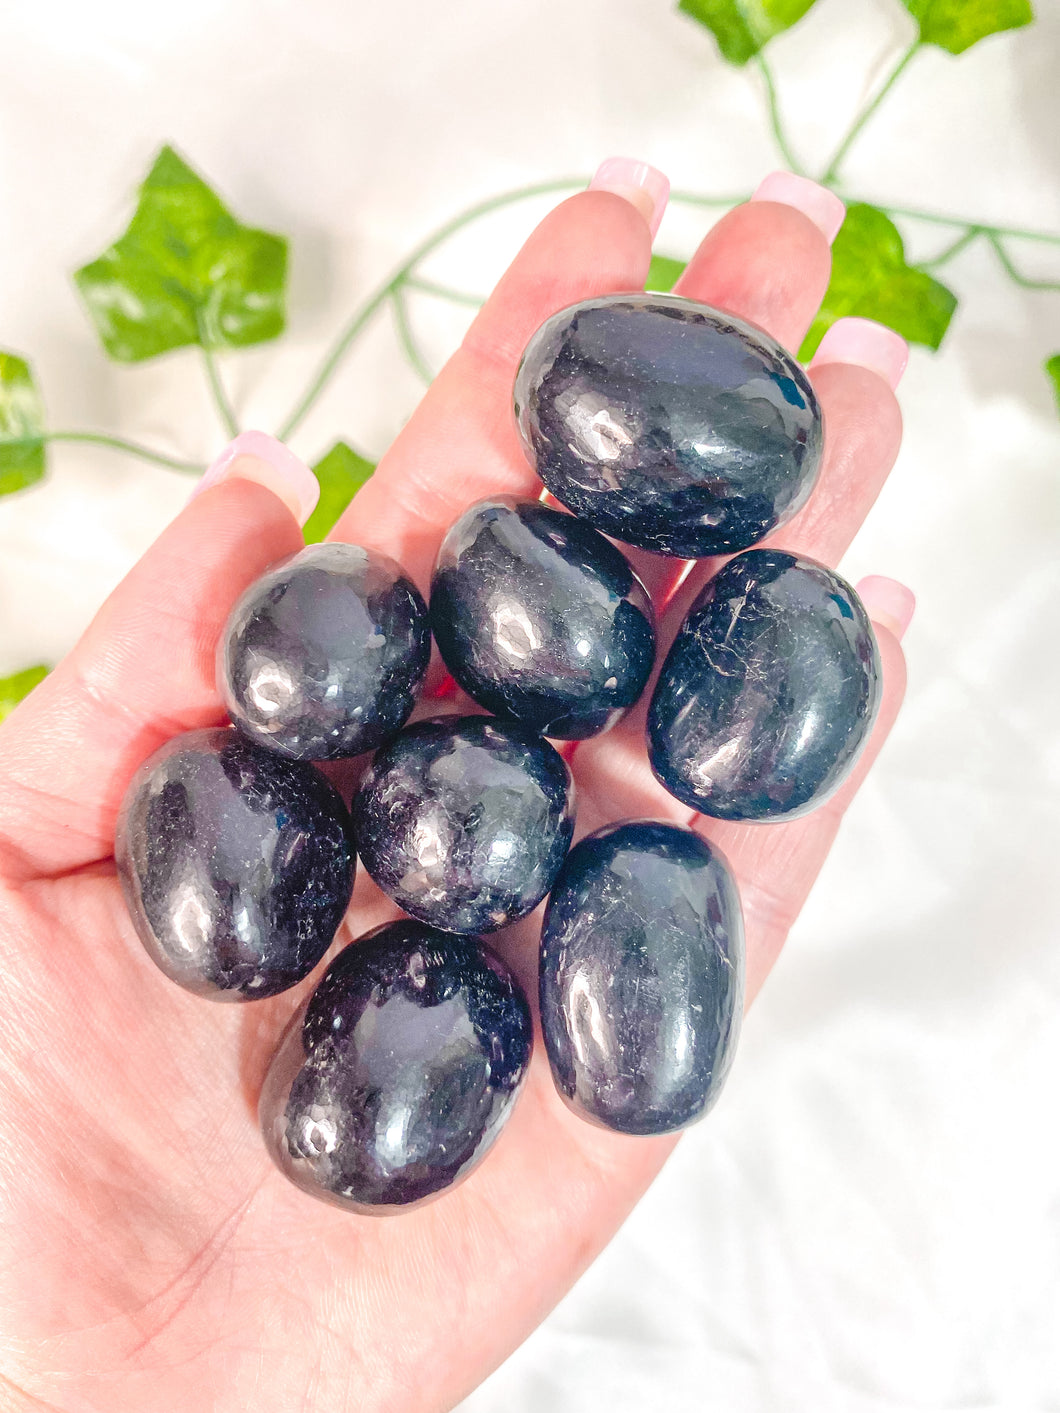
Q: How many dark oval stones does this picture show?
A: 8